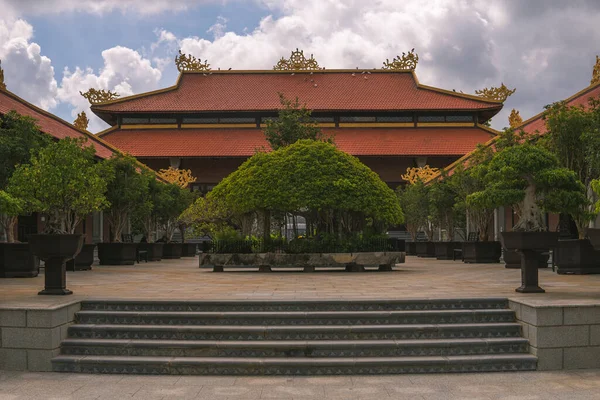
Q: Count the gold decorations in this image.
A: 11